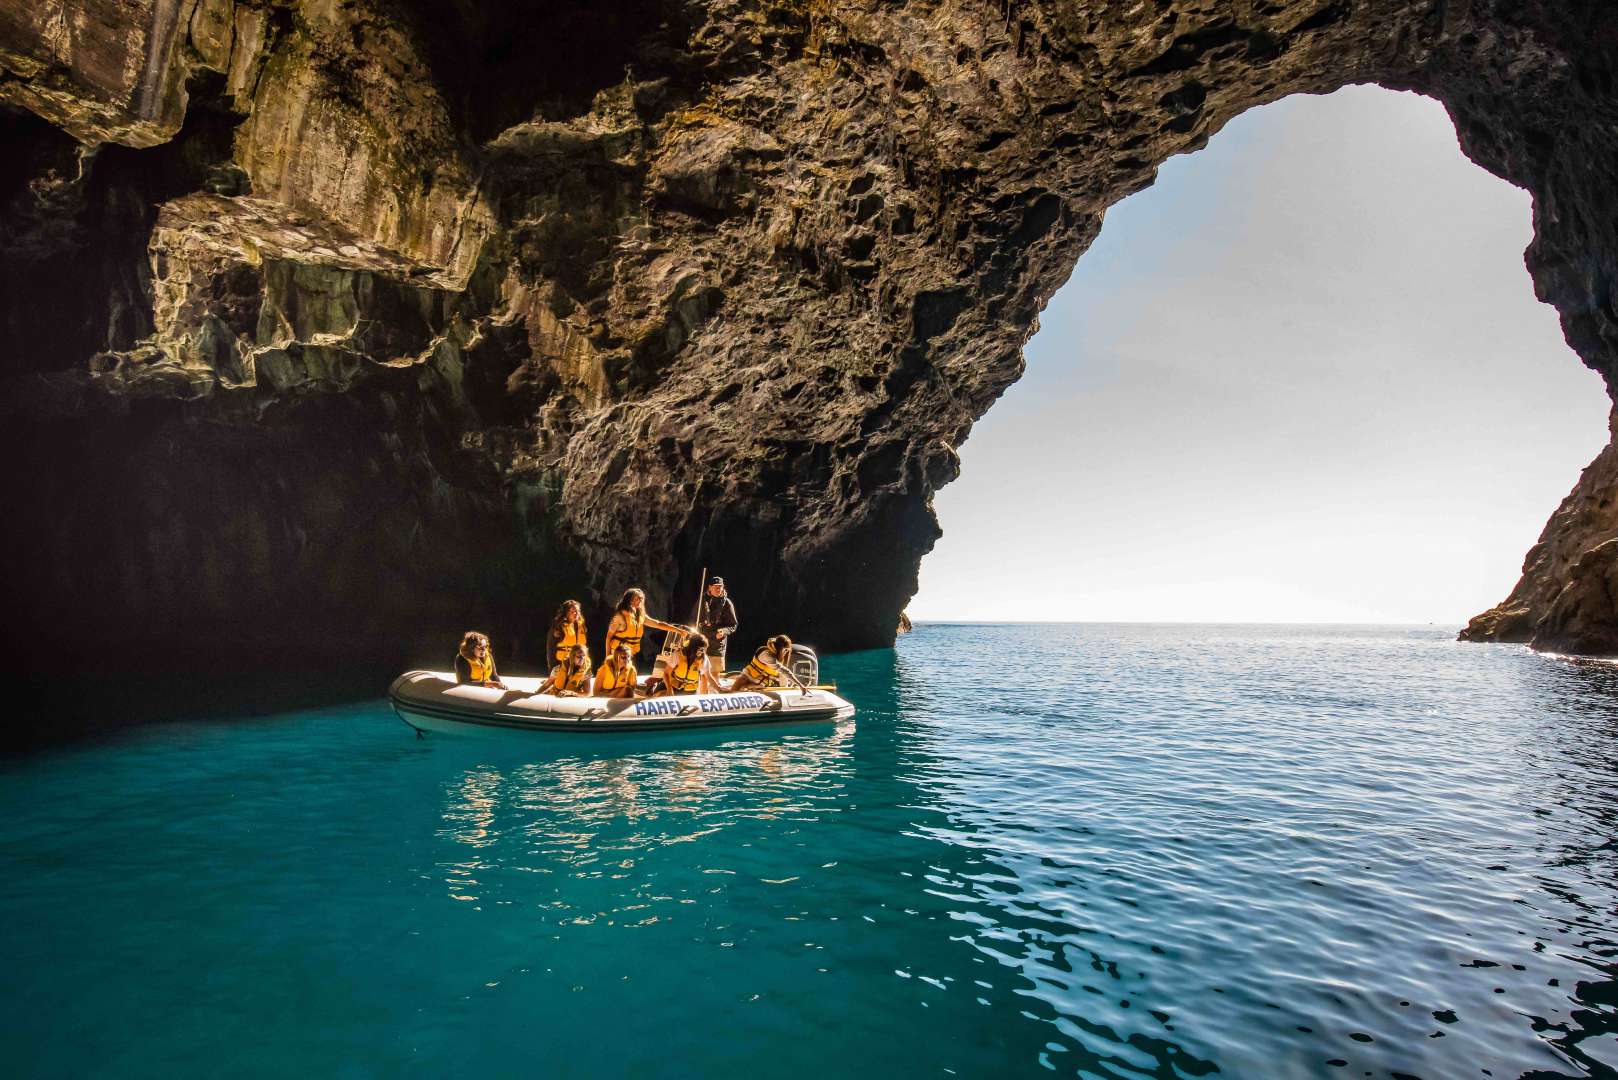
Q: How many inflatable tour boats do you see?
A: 1